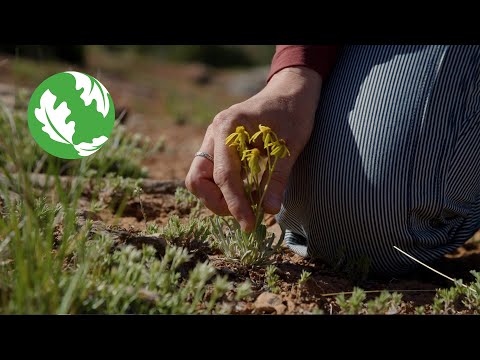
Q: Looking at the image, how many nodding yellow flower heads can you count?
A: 4